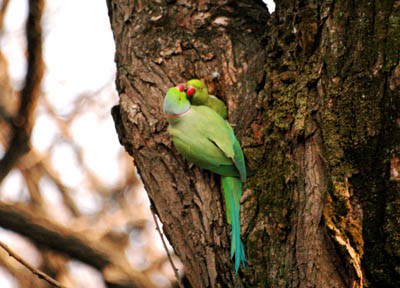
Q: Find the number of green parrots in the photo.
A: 2